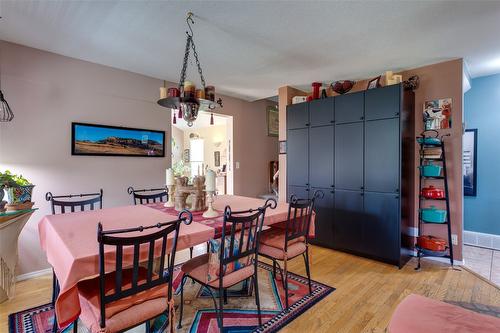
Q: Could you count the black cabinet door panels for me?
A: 12